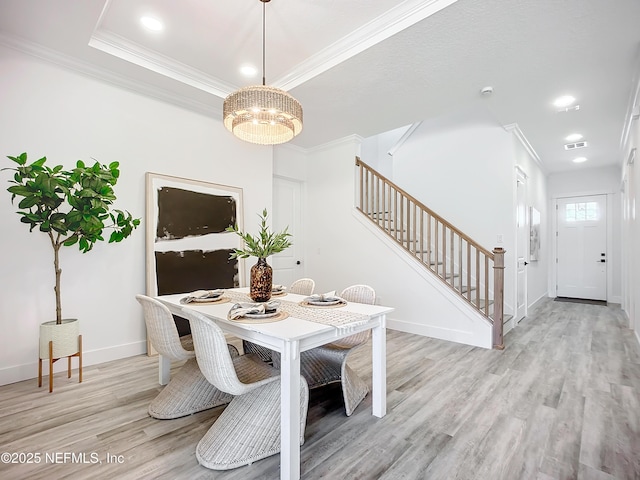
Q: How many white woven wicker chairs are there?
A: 4